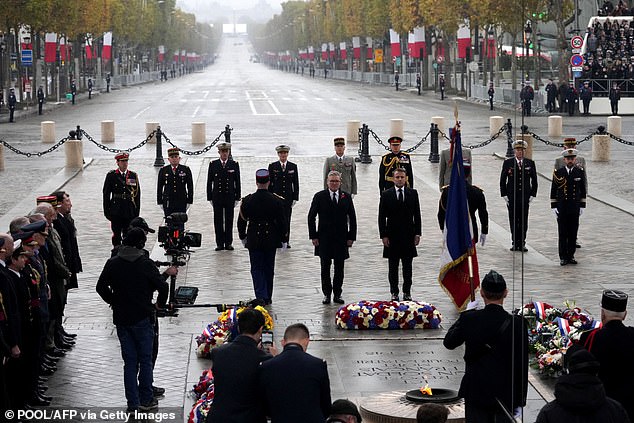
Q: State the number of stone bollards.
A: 14